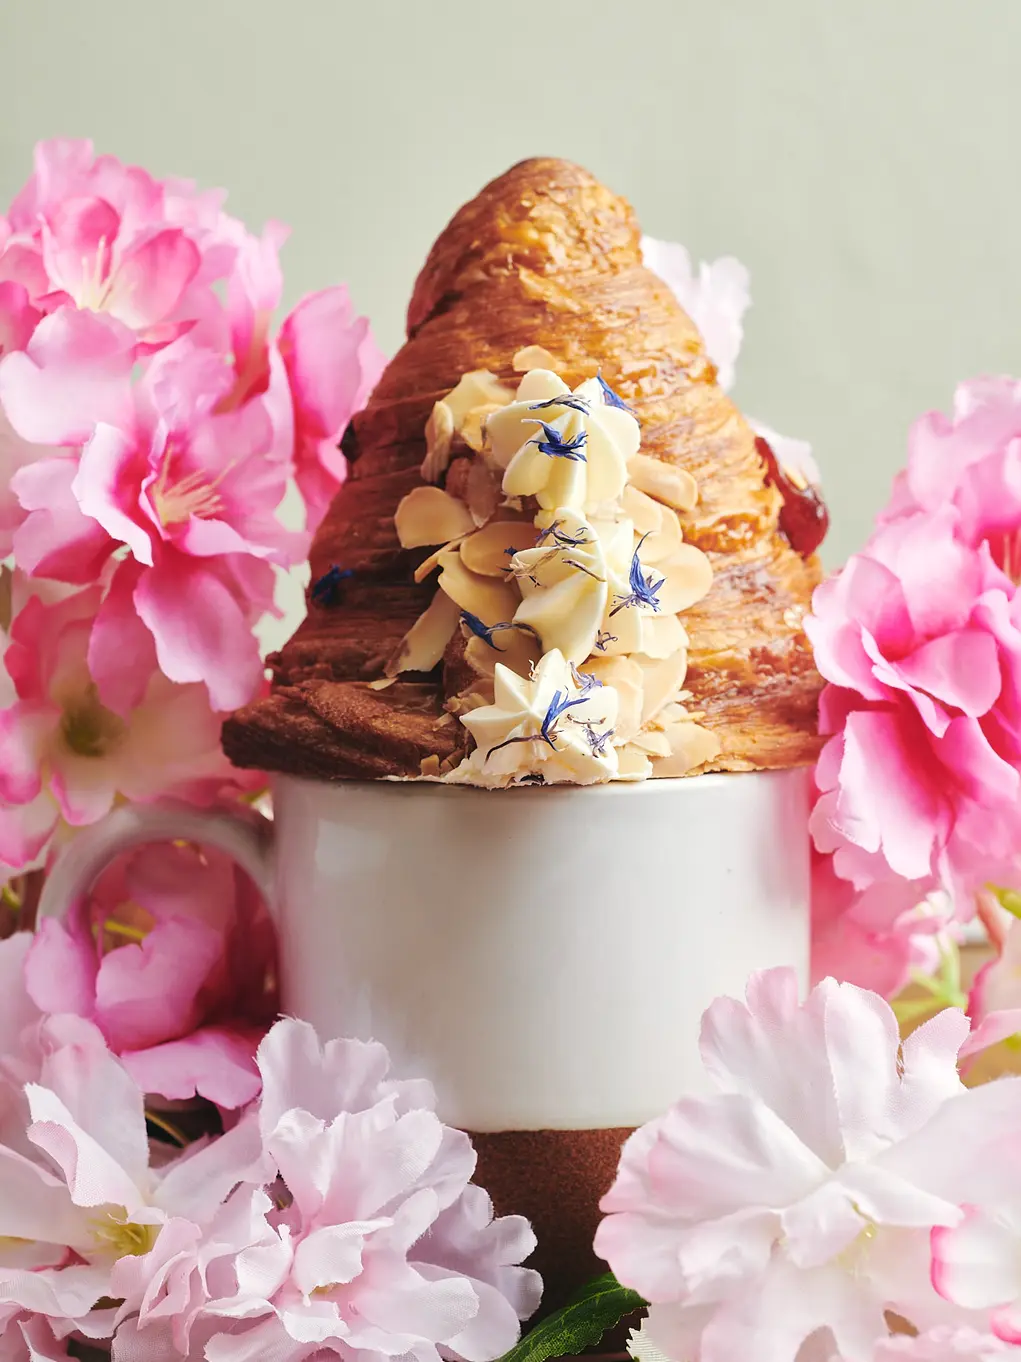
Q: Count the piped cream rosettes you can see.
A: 3